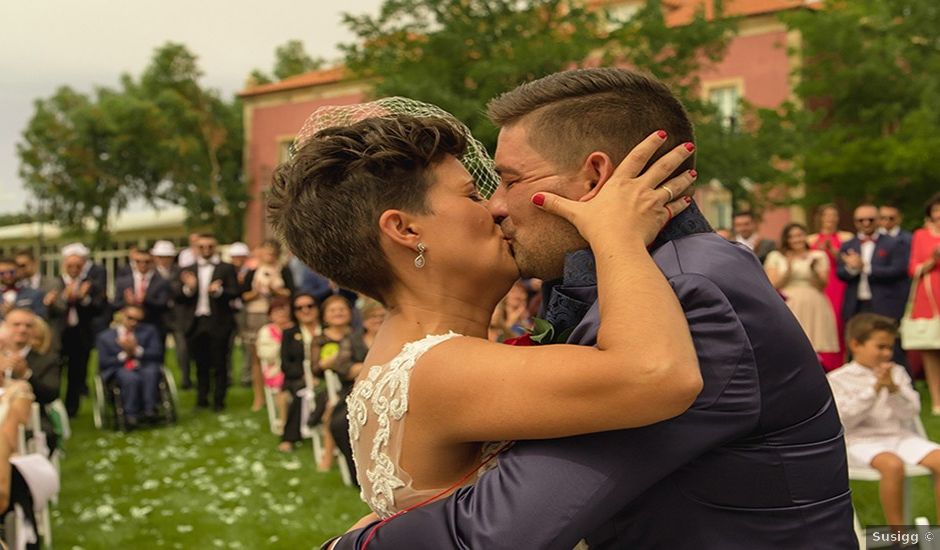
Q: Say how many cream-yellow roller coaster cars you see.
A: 0